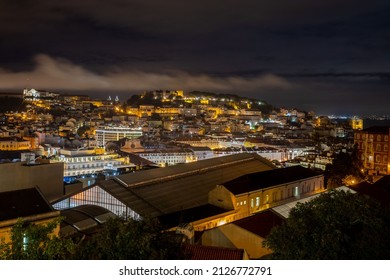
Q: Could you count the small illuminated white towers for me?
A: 2